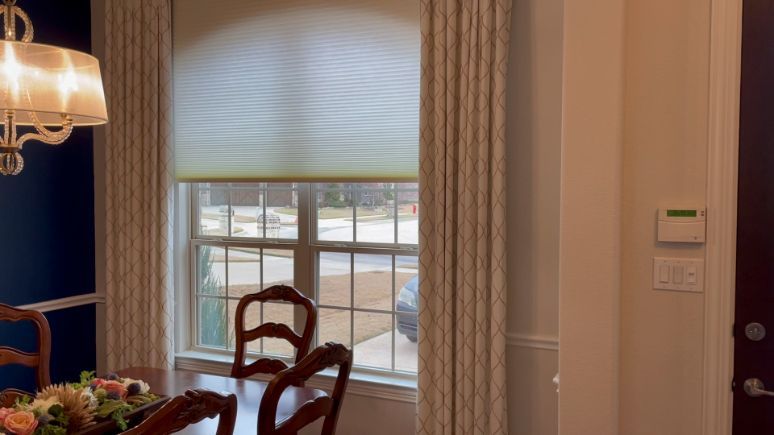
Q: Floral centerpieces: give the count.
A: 1